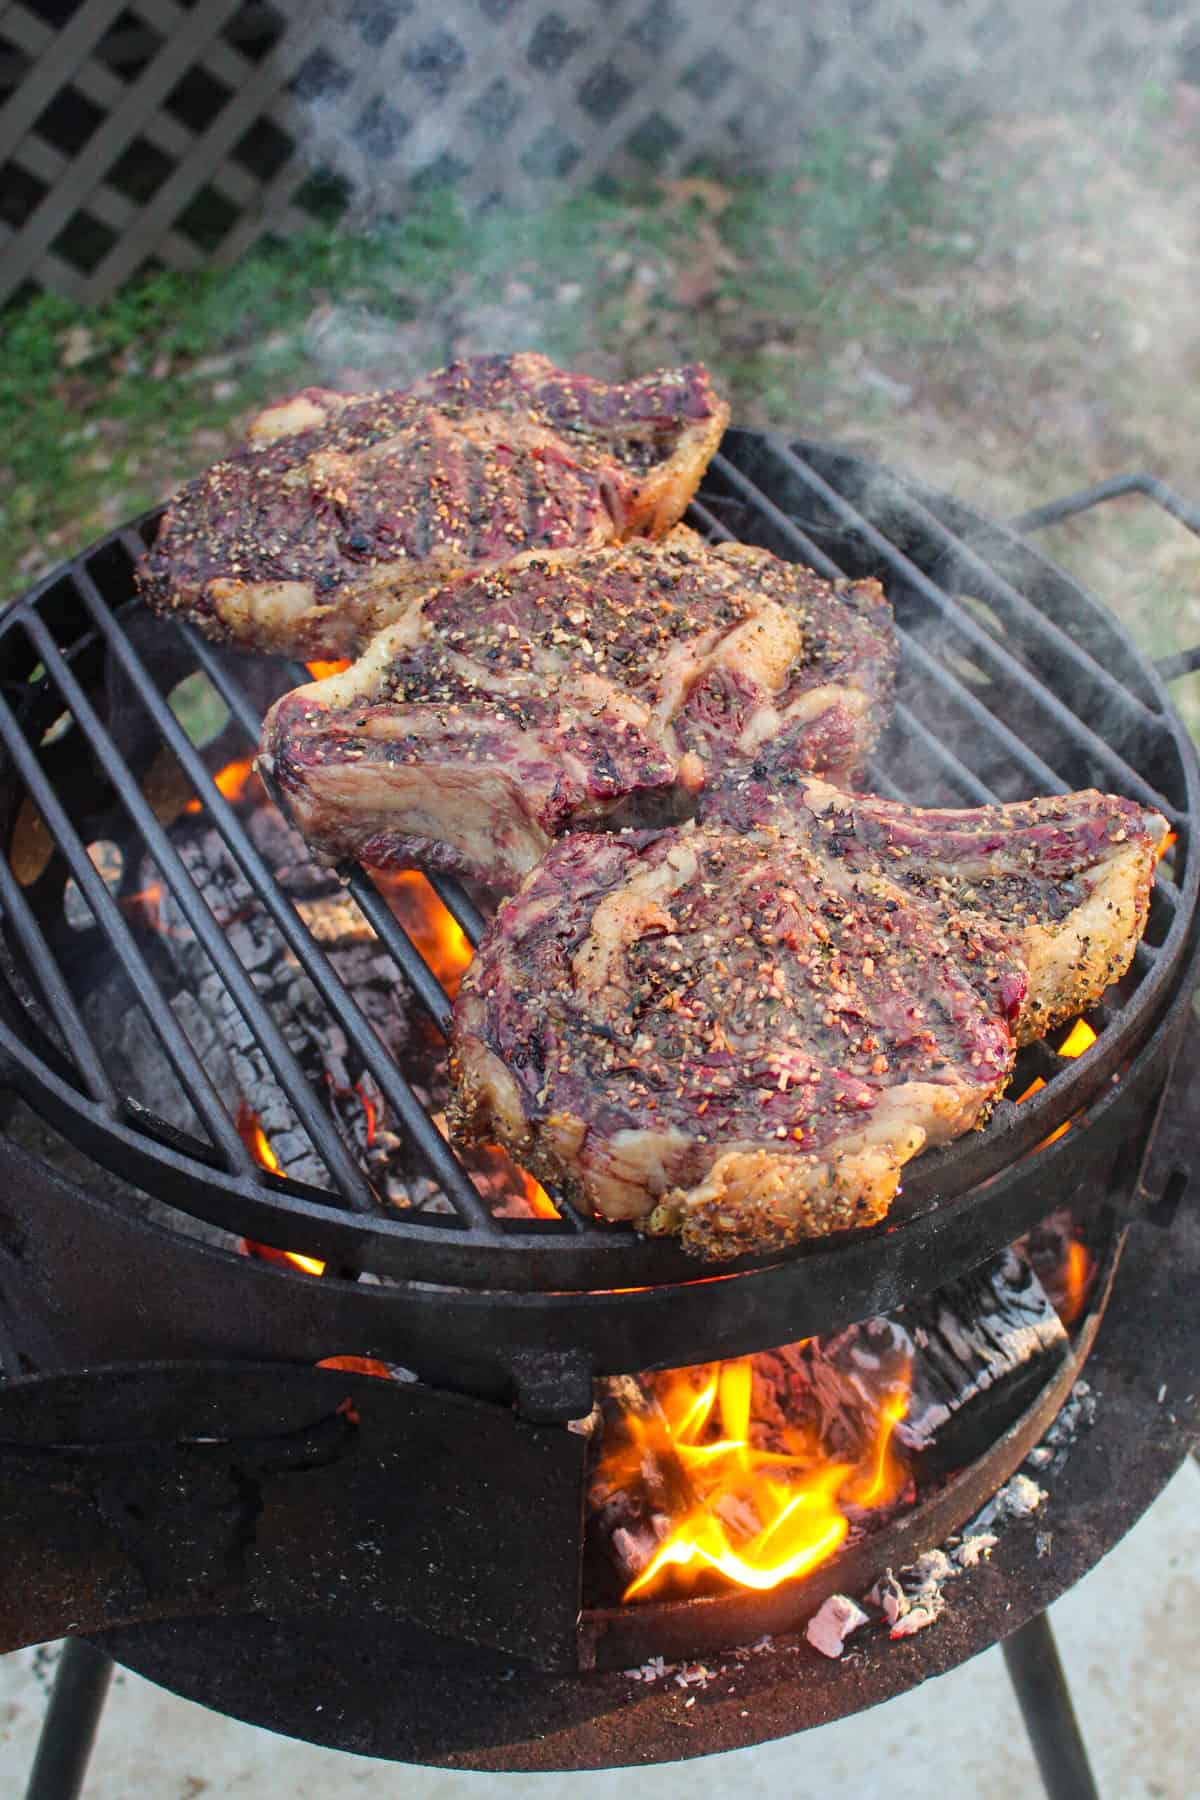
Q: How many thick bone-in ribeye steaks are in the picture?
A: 3